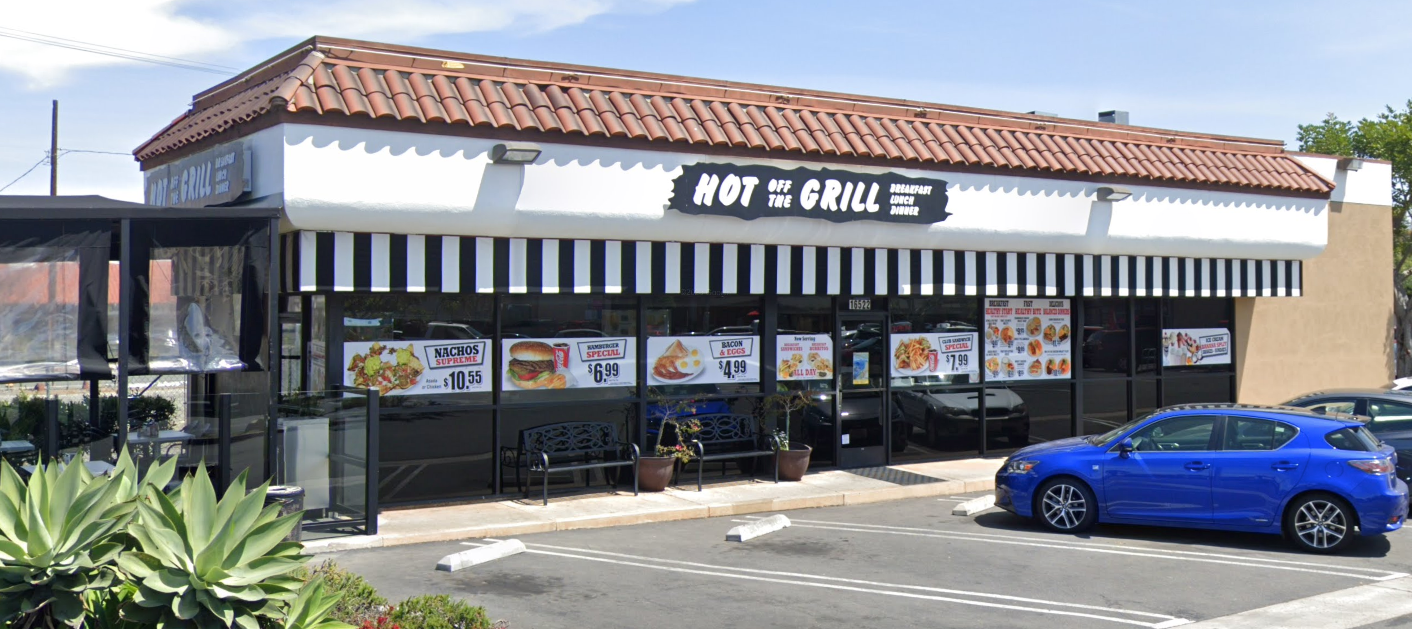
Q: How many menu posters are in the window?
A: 7